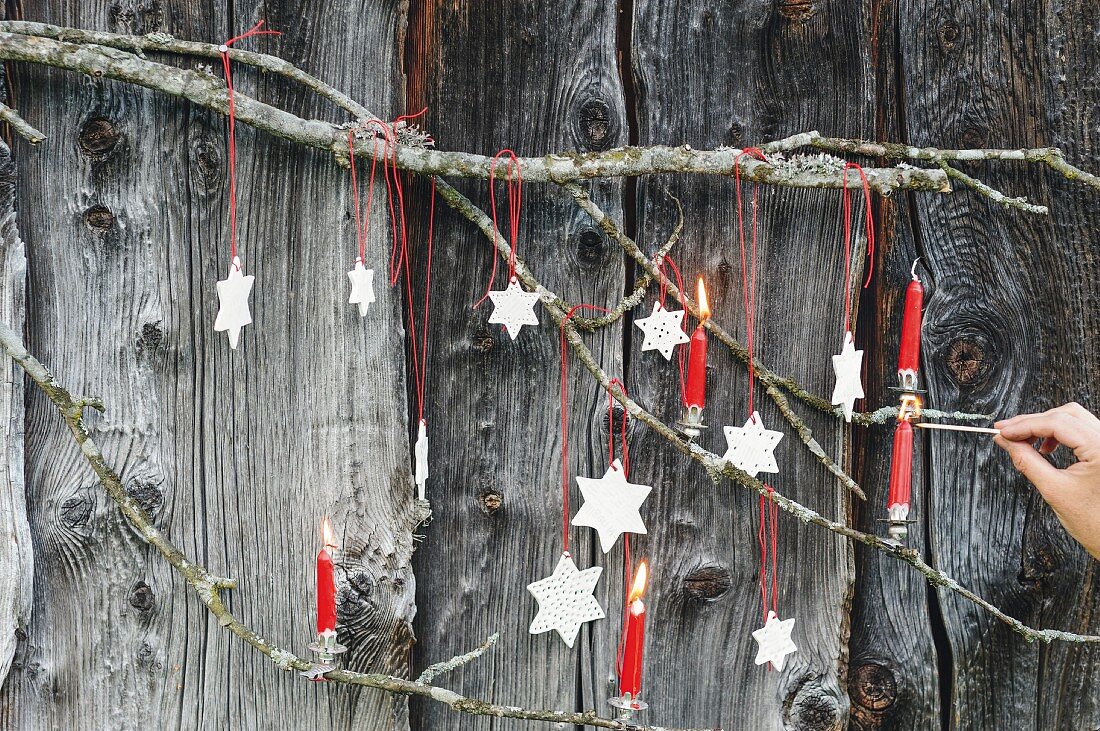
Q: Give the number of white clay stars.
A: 10